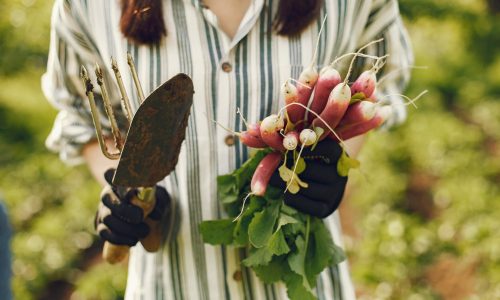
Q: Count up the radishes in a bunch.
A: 13